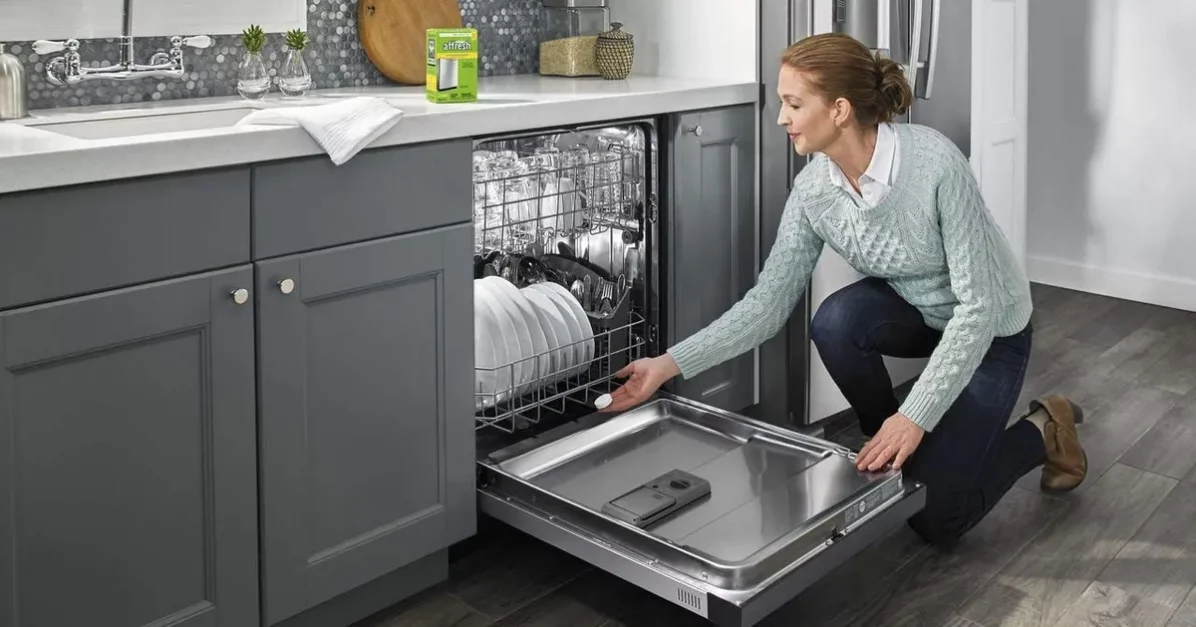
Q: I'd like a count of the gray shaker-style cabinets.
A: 3